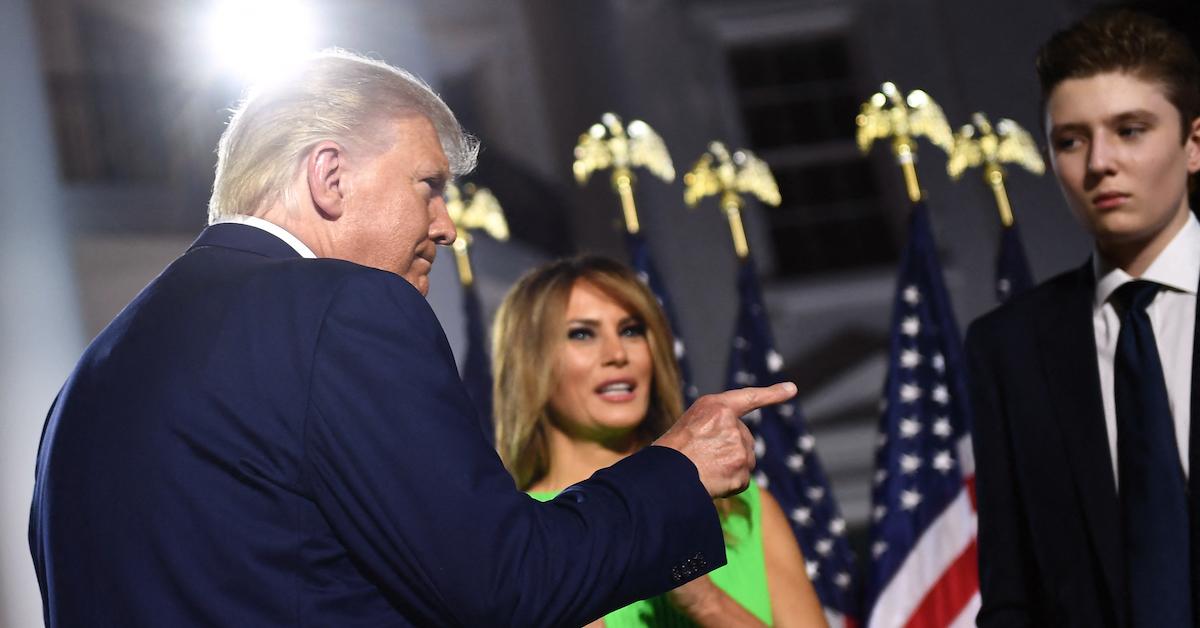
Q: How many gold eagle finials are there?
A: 5